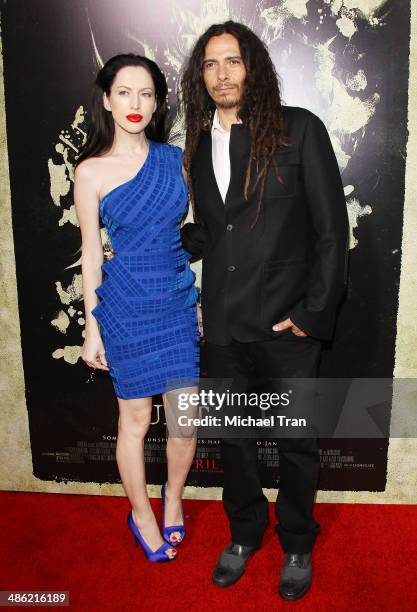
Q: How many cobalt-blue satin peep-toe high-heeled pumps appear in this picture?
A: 2